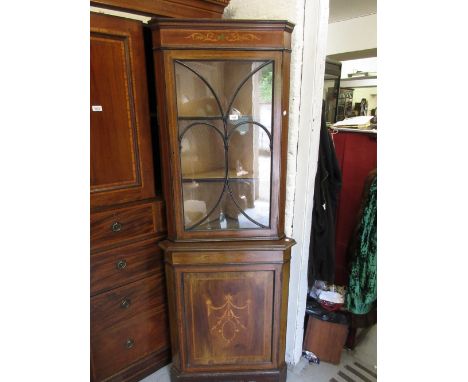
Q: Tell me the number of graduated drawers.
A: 4